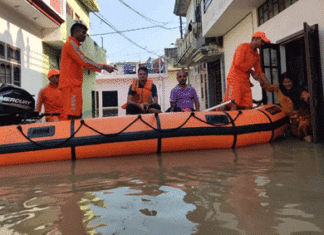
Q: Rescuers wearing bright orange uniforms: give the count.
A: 3